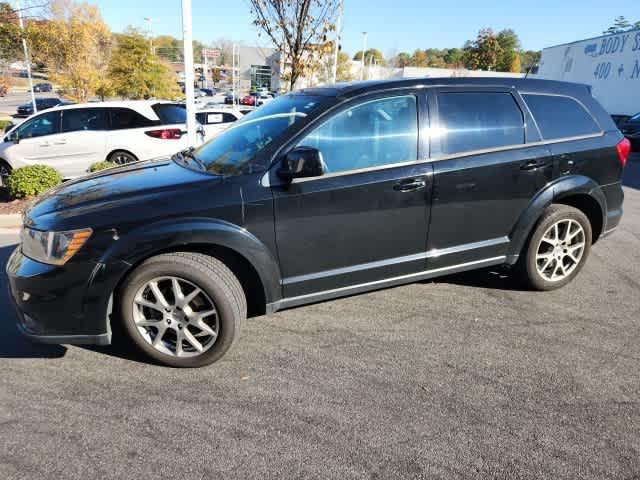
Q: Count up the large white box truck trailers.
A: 1